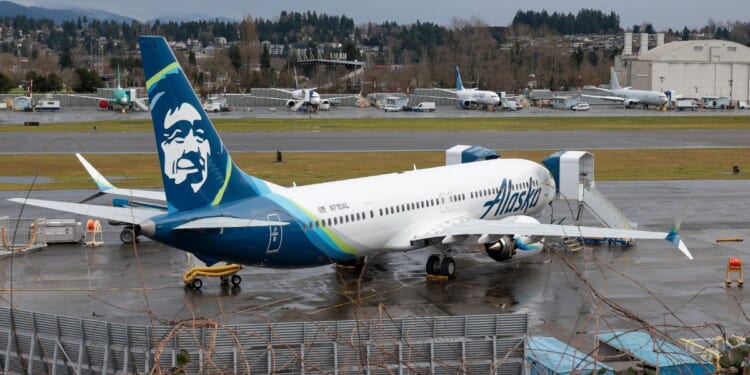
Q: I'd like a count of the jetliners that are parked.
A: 5